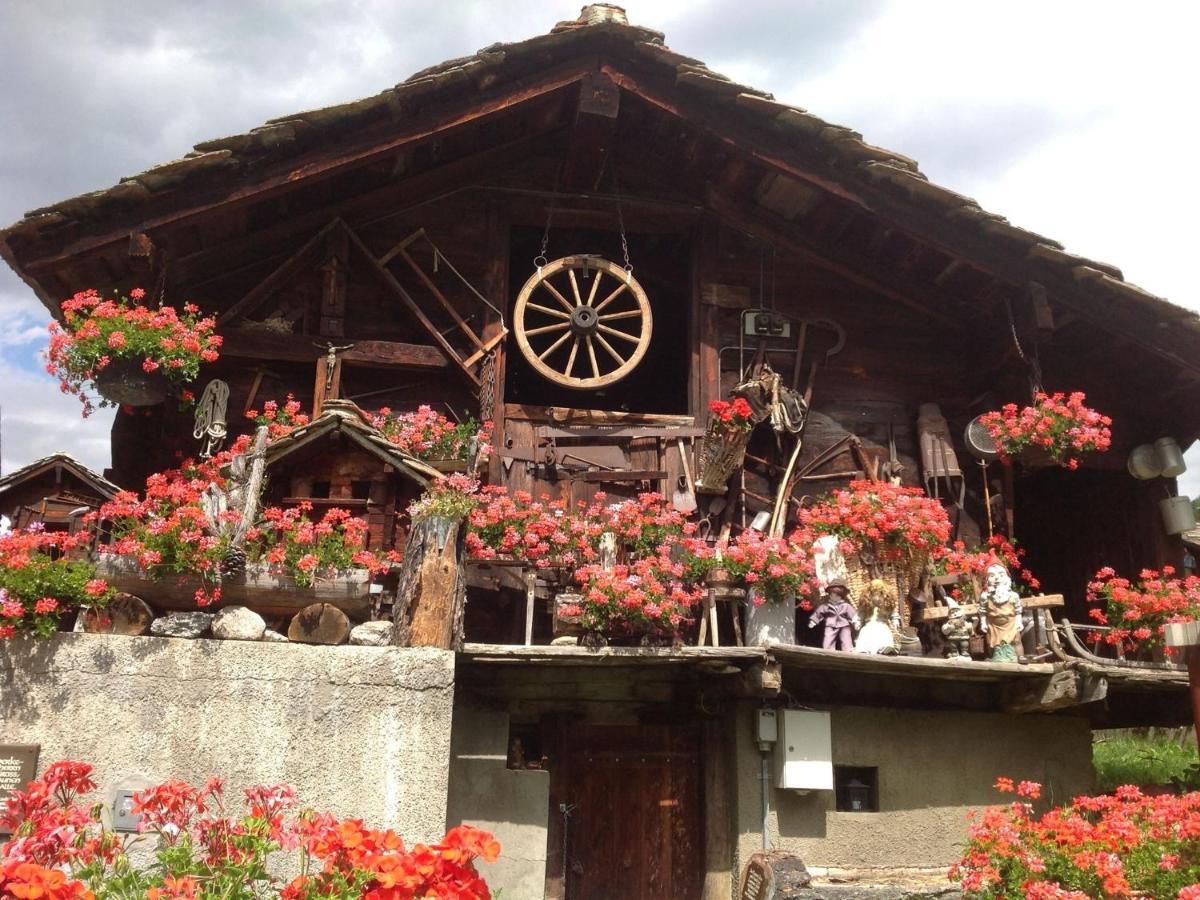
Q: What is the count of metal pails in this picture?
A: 3